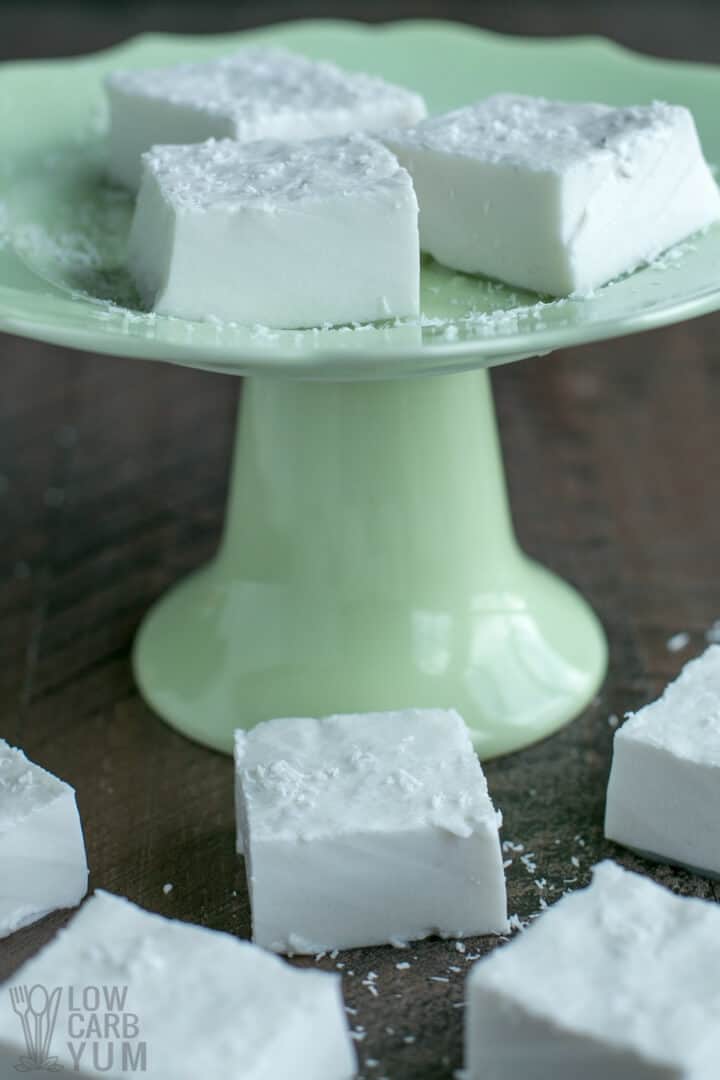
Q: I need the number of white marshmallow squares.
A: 8